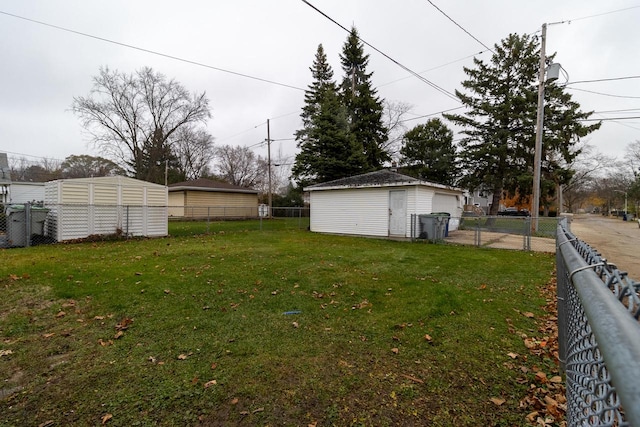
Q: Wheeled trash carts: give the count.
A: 4